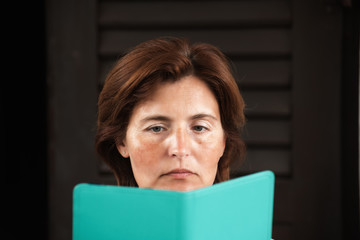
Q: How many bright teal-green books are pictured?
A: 1